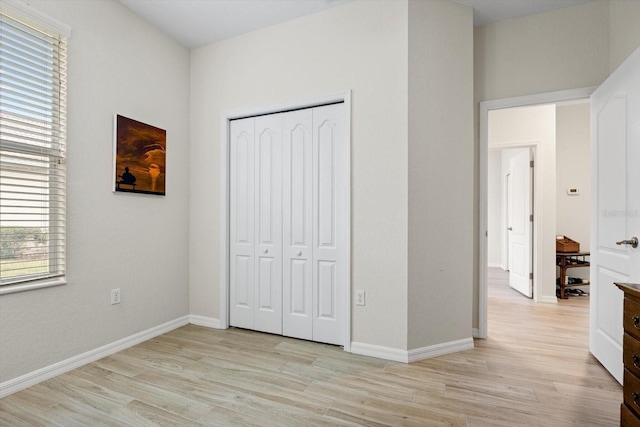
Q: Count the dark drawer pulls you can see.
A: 3